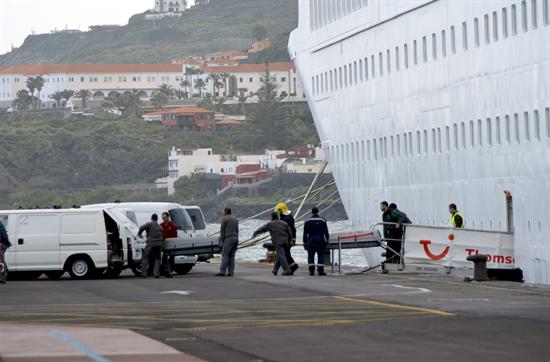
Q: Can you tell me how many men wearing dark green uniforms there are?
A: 2